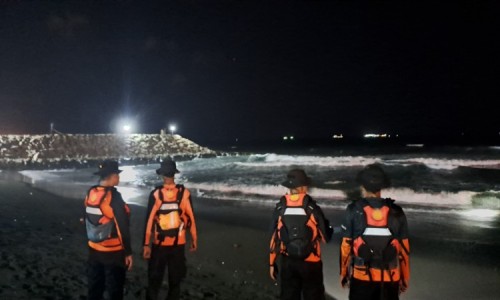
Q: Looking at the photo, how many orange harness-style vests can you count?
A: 4